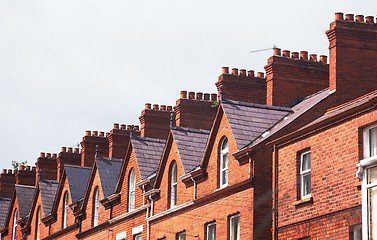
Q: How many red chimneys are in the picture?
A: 11